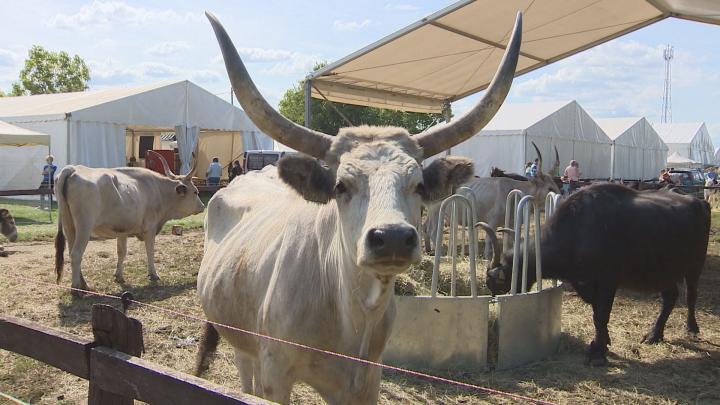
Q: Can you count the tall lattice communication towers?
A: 1